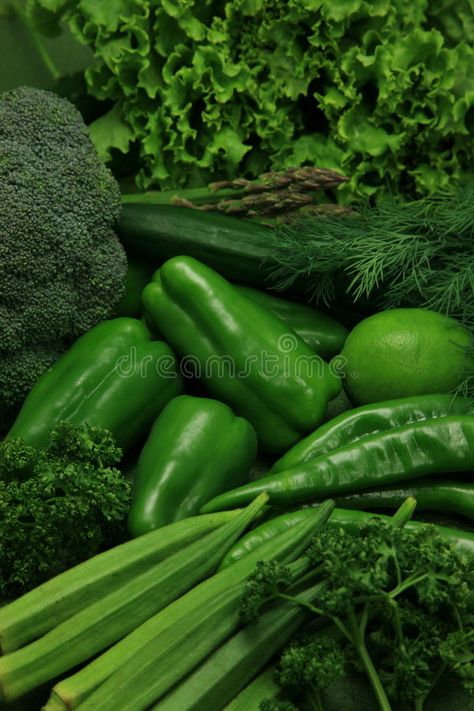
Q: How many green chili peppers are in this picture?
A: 4